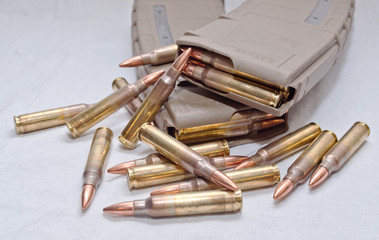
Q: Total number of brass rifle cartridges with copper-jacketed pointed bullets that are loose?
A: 14